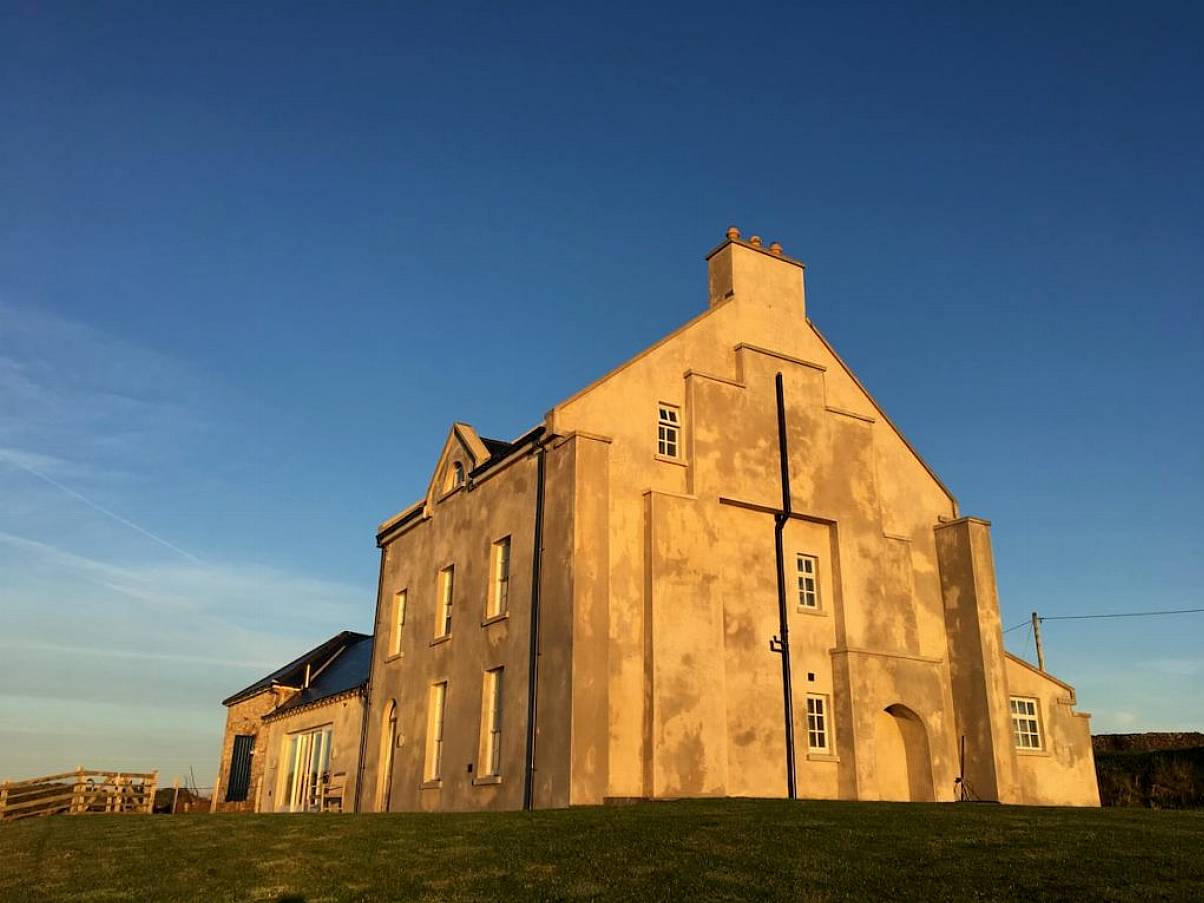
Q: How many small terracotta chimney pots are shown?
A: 3